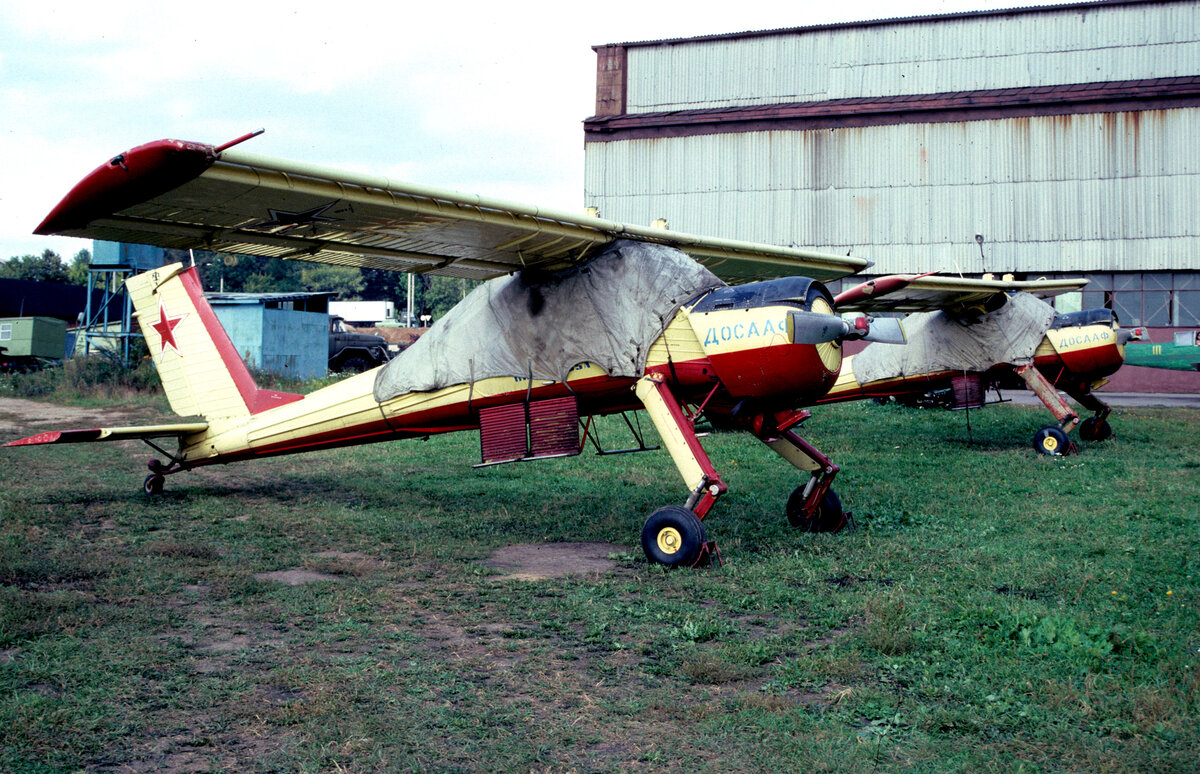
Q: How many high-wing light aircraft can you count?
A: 2